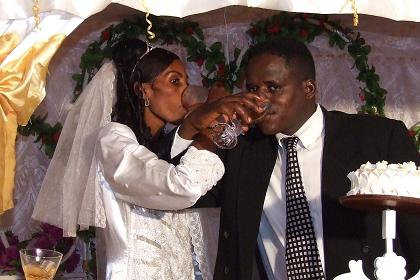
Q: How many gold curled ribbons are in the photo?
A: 3